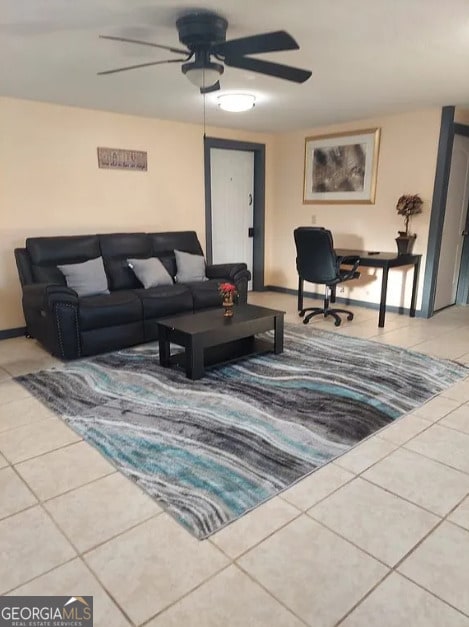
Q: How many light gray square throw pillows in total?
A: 3